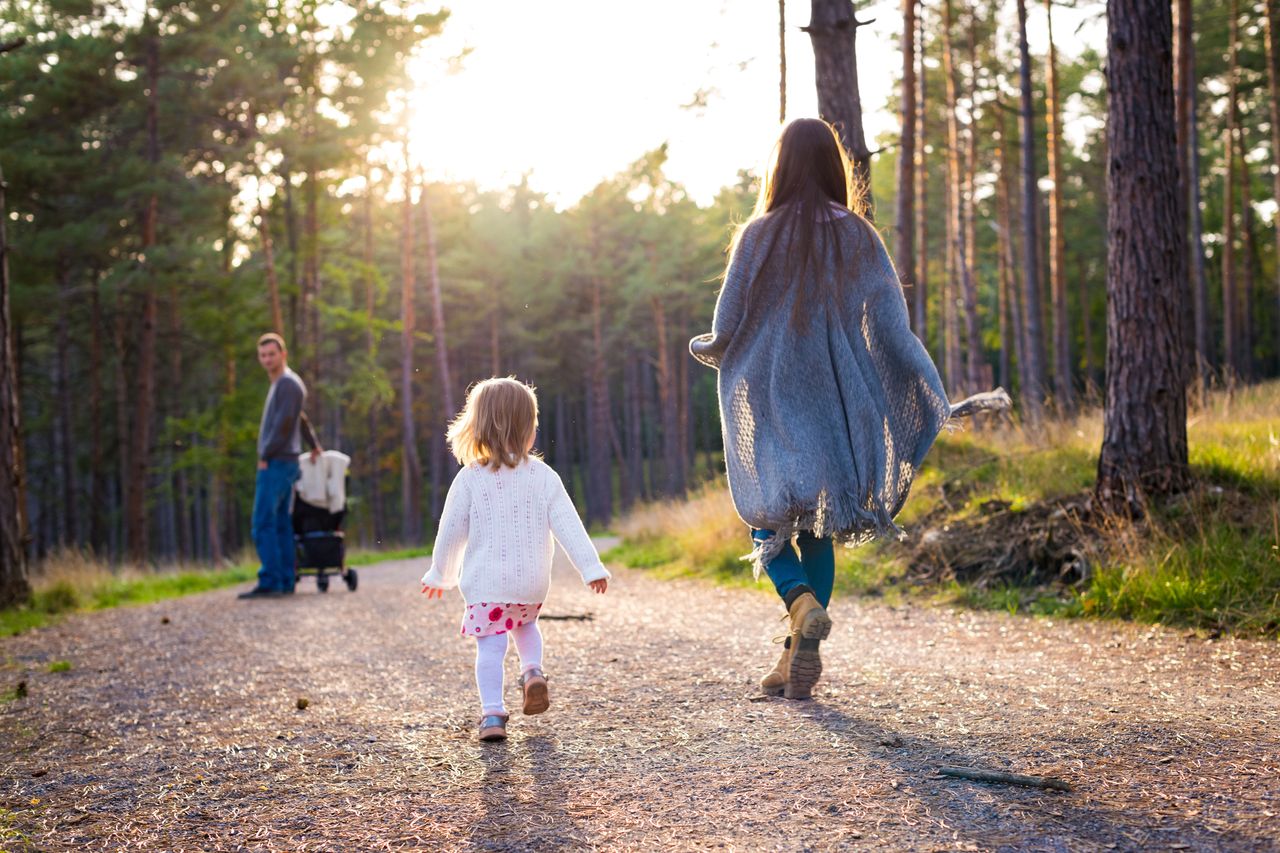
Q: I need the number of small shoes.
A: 2